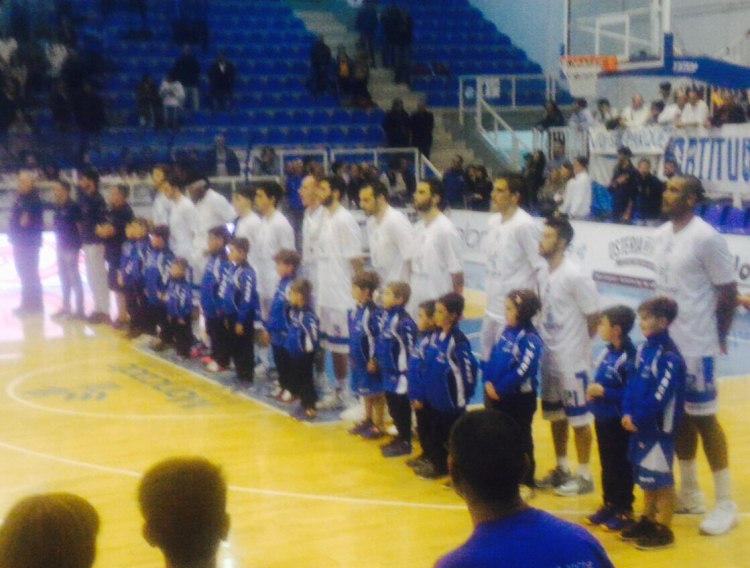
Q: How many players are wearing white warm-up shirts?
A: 12